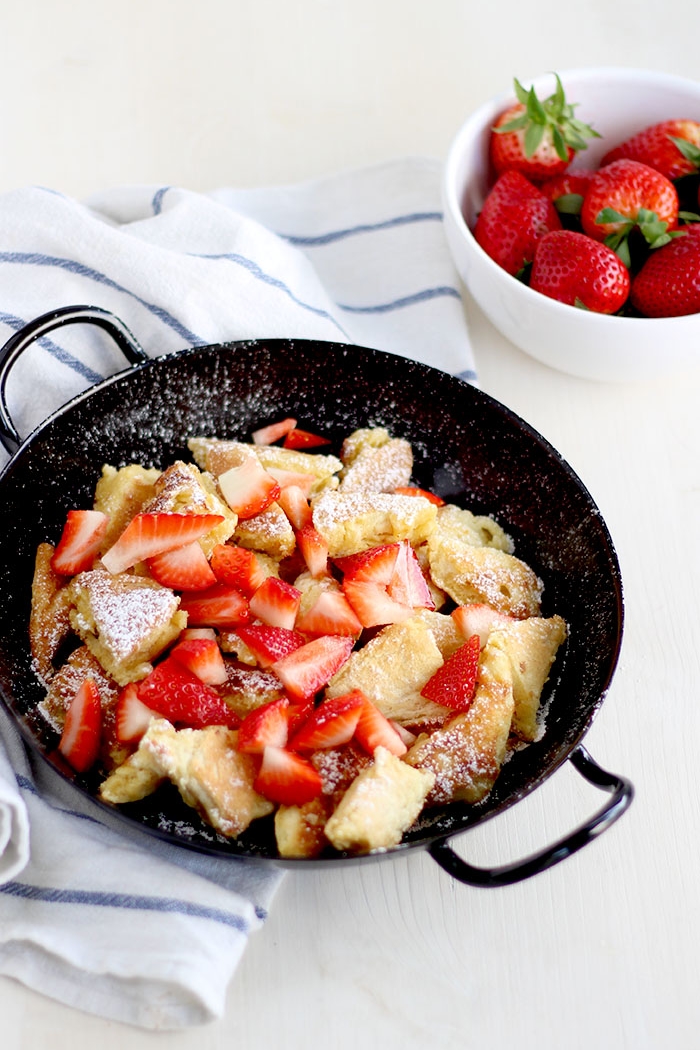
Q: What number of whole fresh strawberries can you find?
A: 7